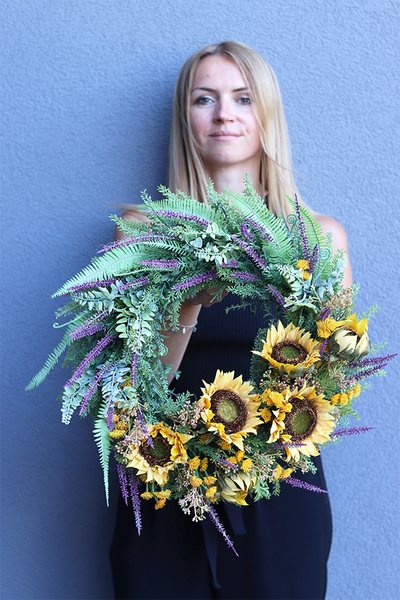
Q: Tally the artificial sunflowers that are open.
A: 4